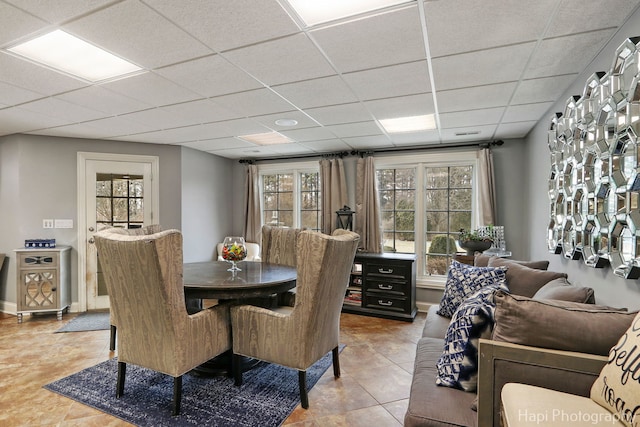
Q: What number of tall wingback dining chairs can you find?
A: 4